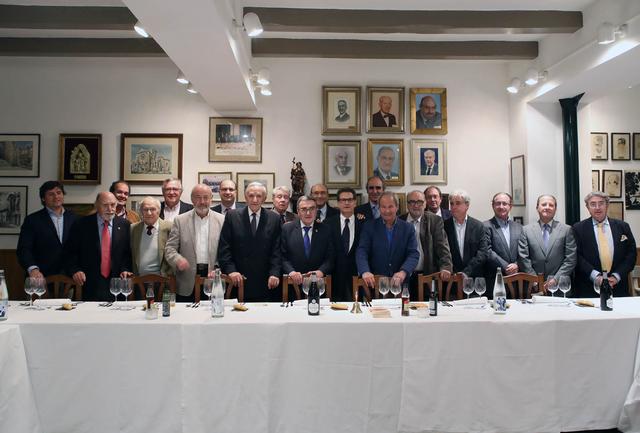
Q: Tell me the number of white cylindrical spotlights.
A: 9